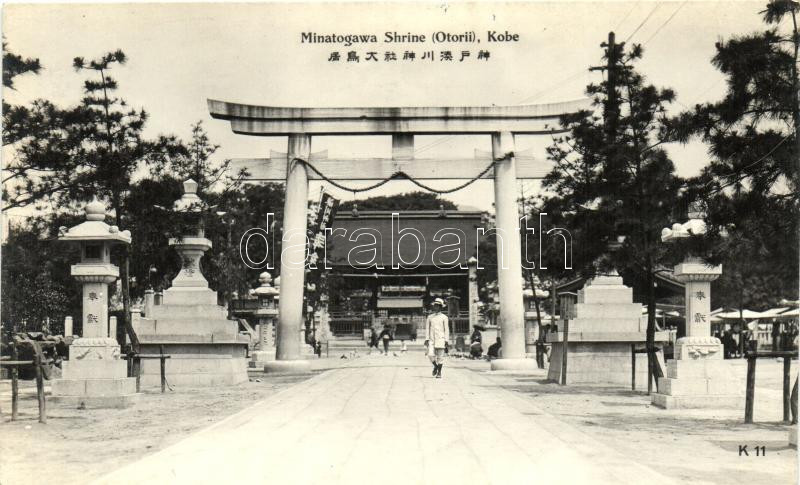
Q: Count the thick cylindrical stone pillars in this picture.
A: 2